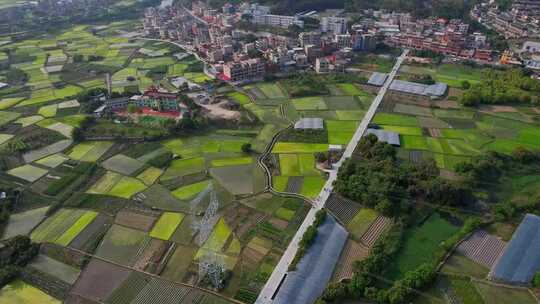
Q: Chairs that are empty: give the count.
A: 0